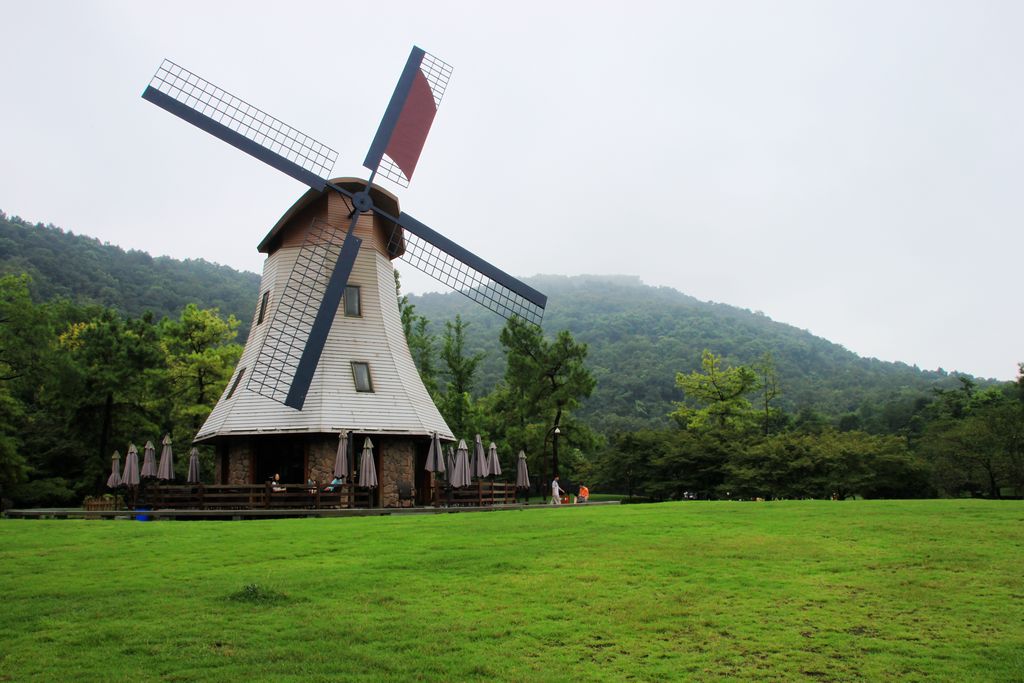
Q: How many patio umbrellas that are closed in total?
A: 13